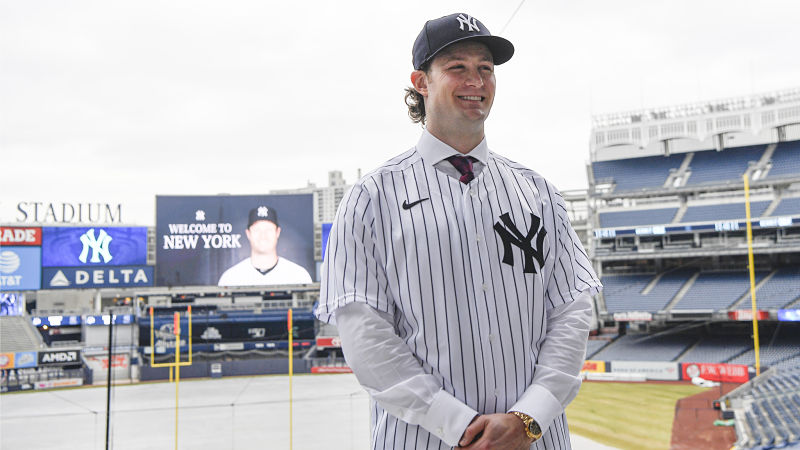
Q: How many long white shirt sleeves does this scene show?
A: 2